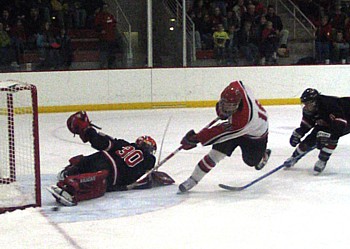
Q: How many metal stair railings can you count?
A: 3